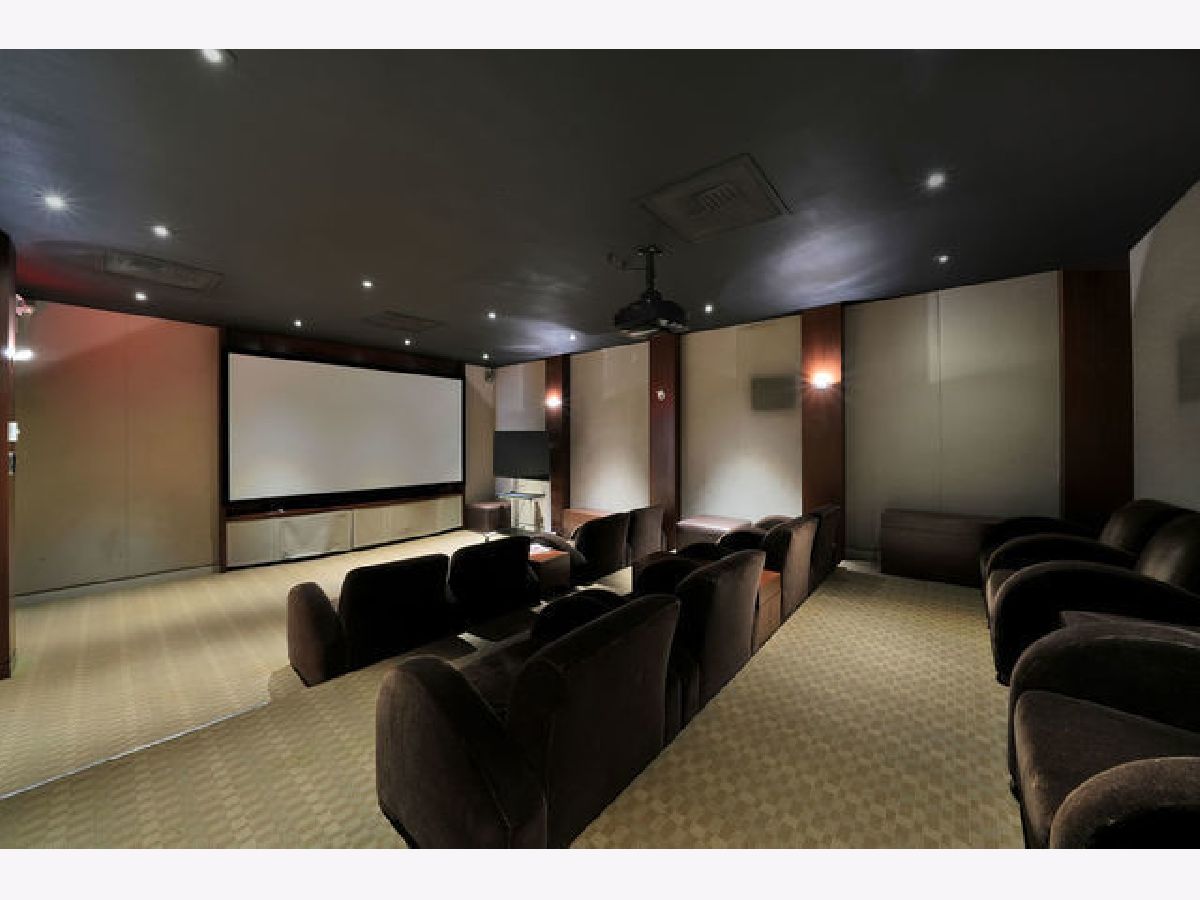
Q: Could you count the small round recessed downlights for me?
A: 13